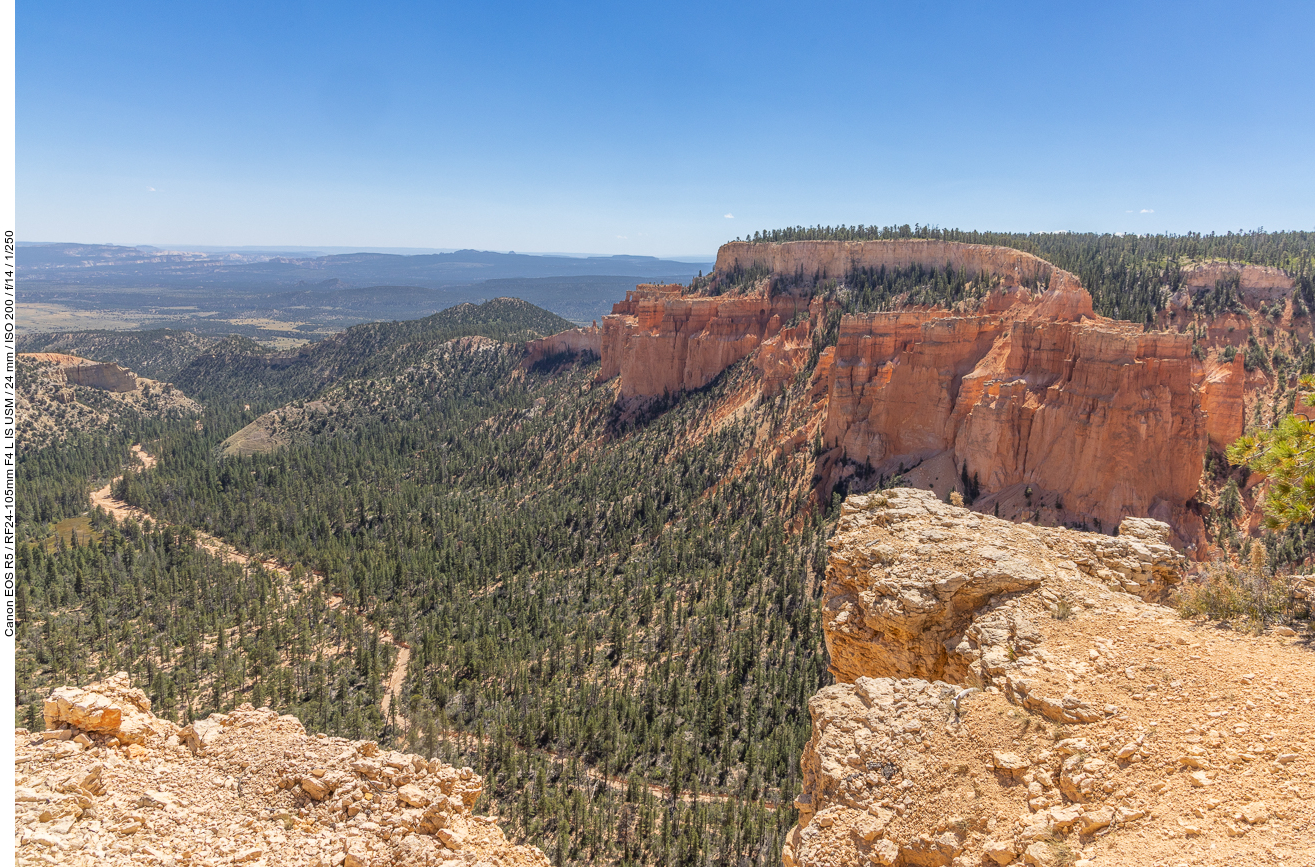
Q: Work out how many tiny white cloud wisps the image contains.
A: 3